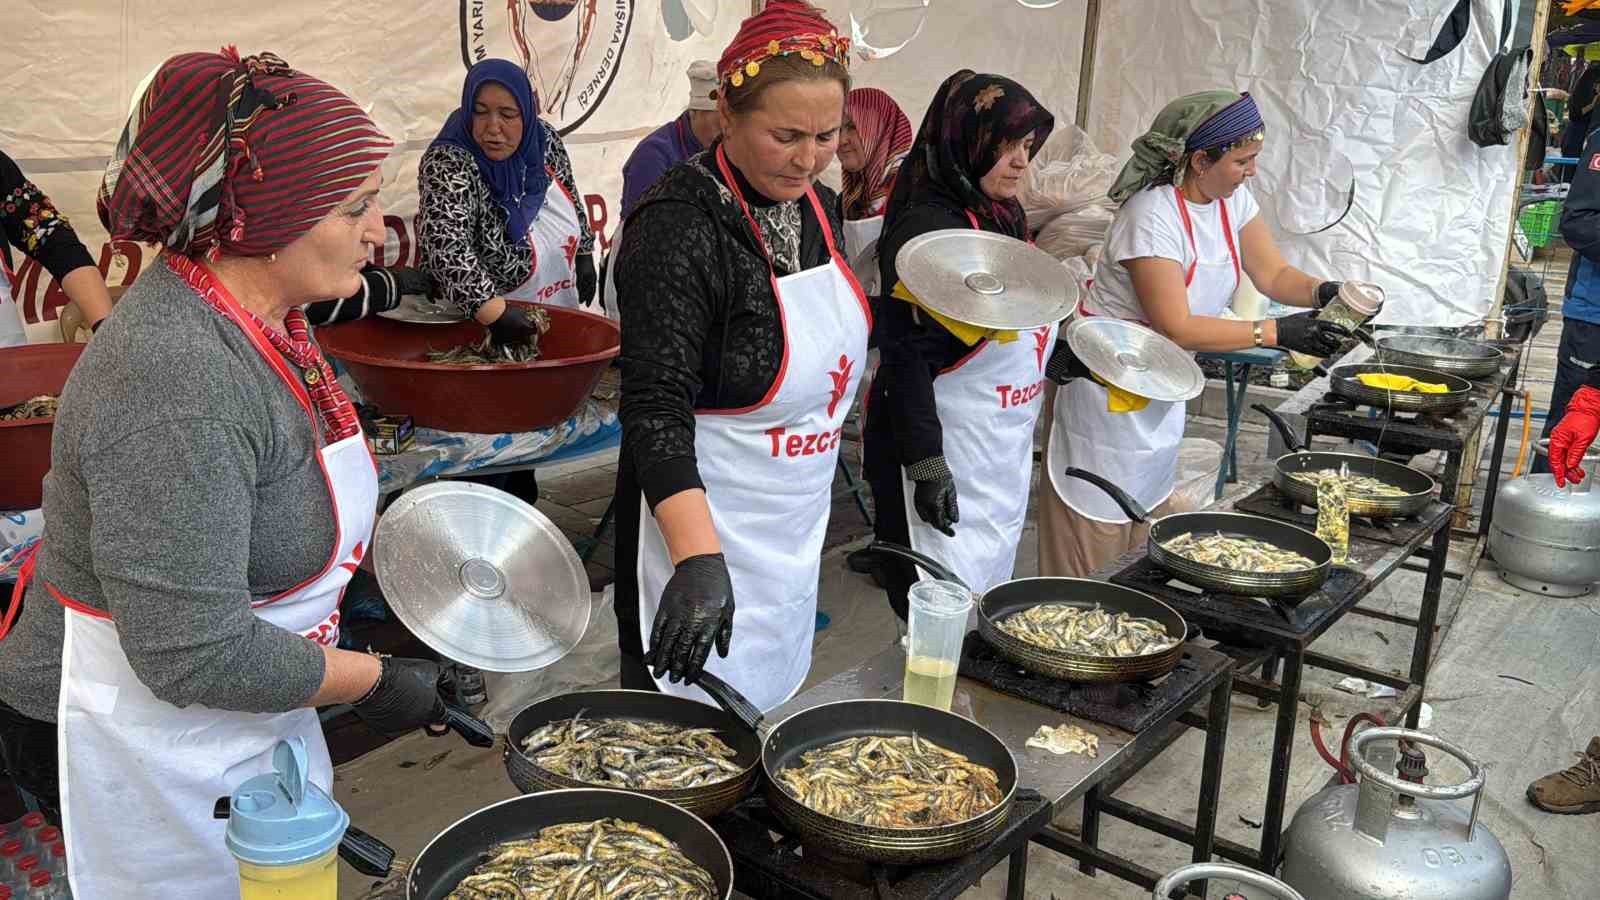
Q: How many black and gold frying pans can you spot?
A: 8